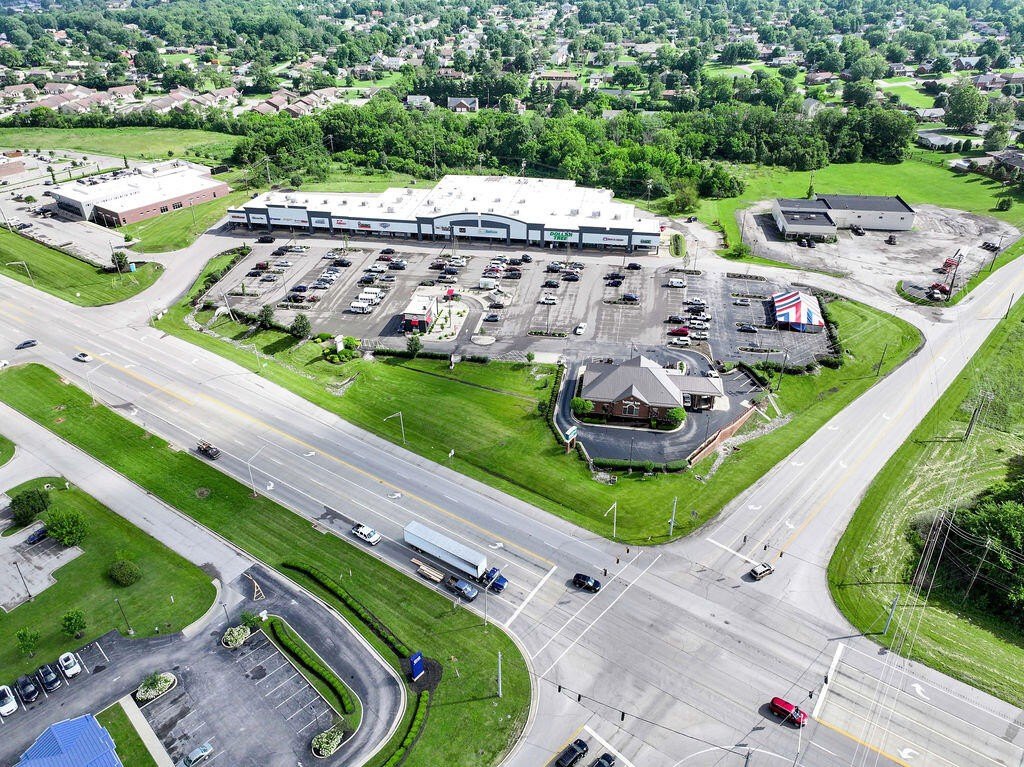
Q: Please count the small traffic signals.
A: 12